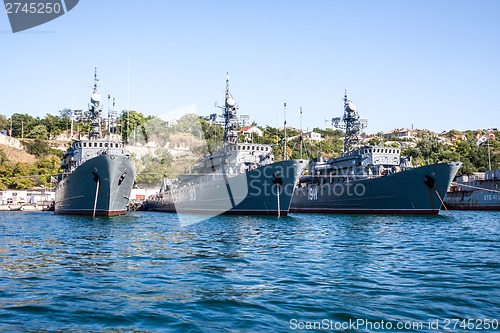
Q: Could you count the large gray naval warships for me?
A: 3